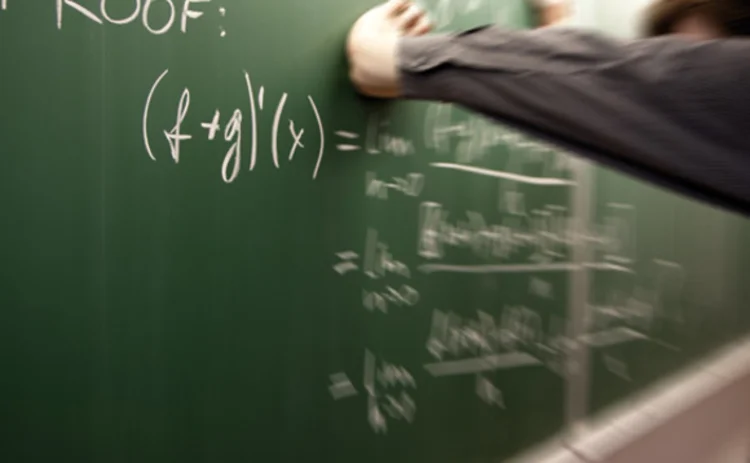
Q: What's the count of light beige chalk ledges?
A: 1